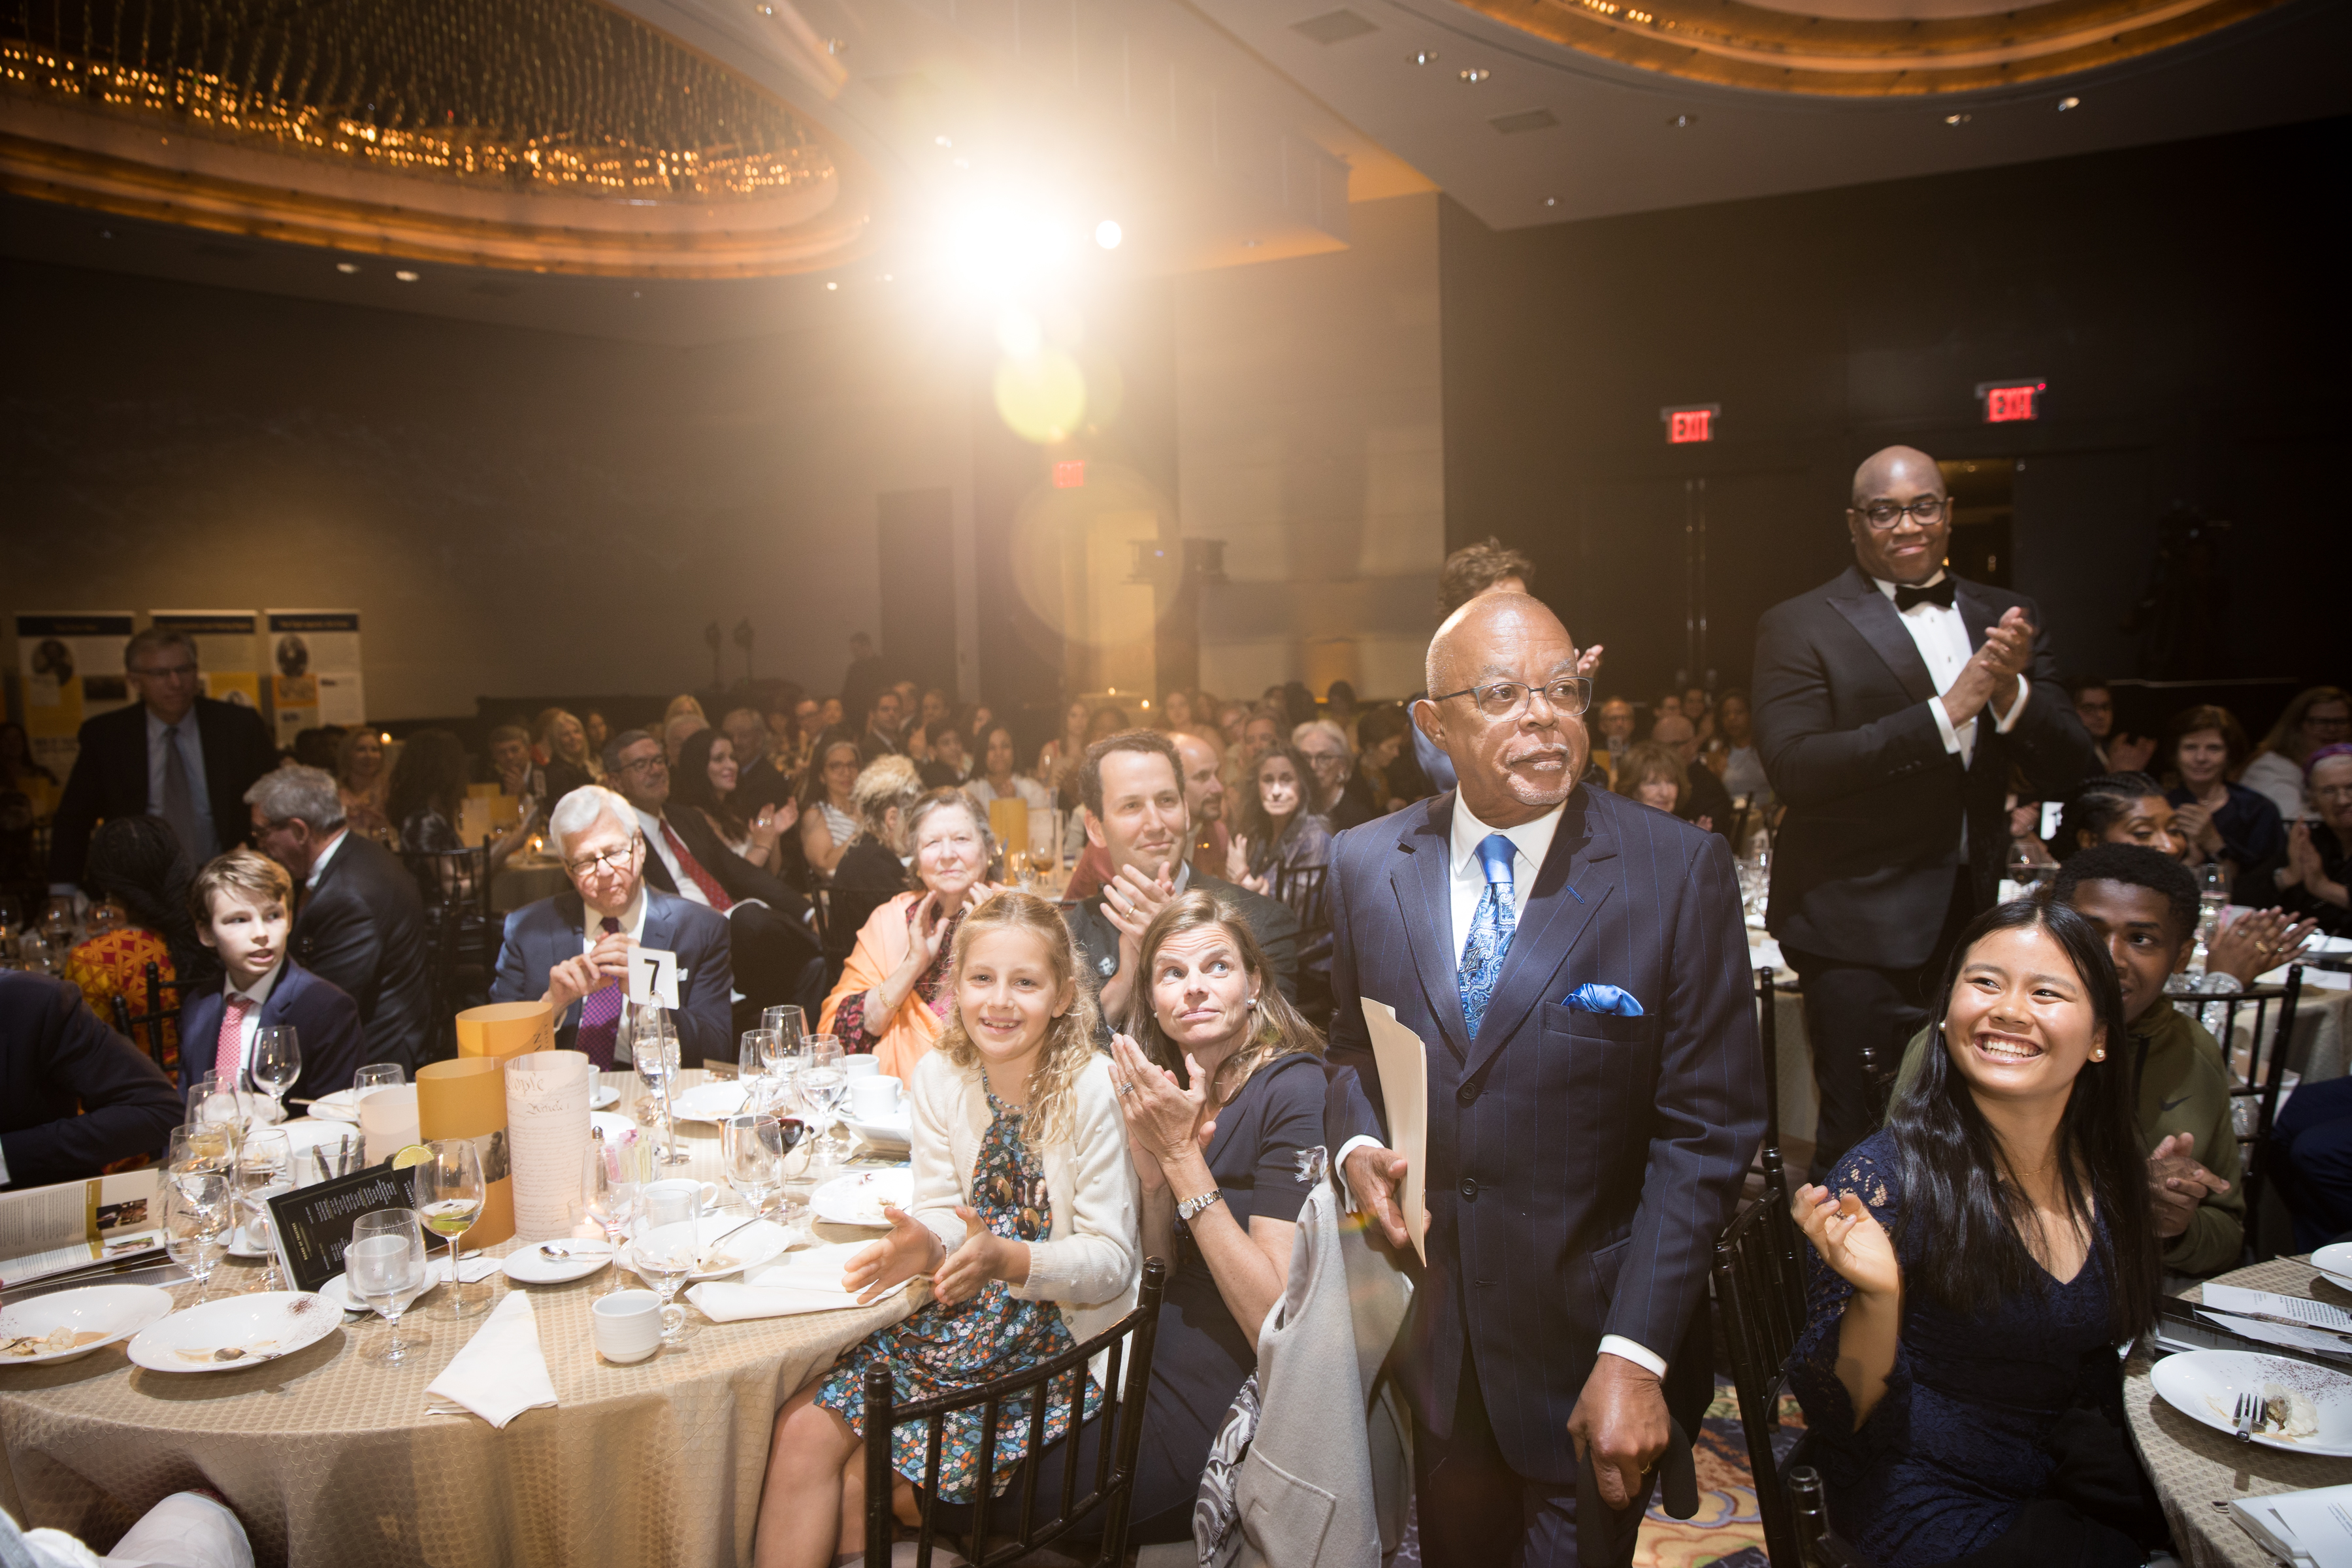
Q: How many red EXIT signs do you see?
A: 3